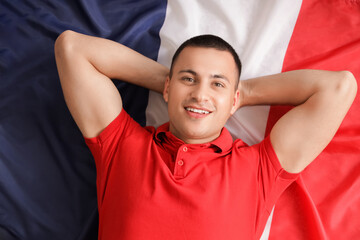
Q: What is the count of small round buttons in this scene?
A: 2